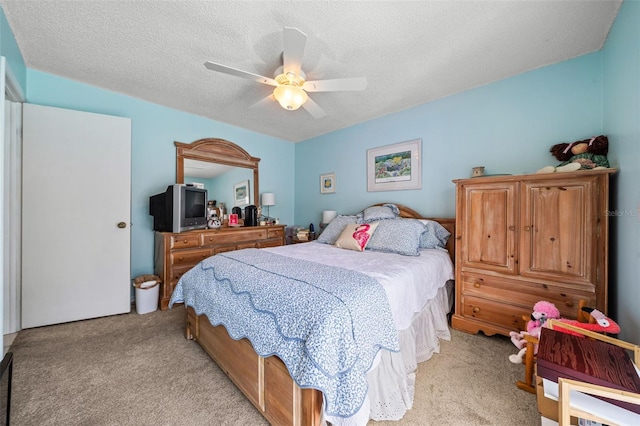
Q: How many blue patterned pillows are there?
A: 4